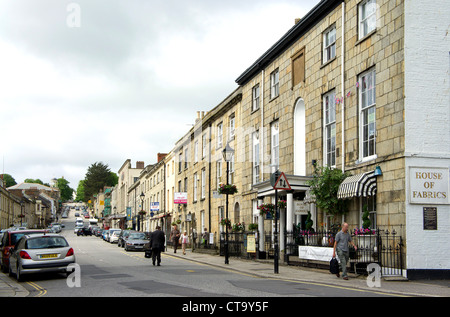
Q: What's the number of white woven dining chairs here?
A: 0